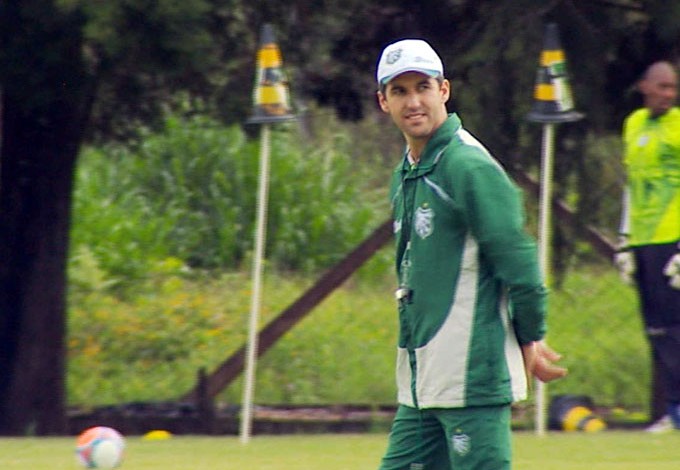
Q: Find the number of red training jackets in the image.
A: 0